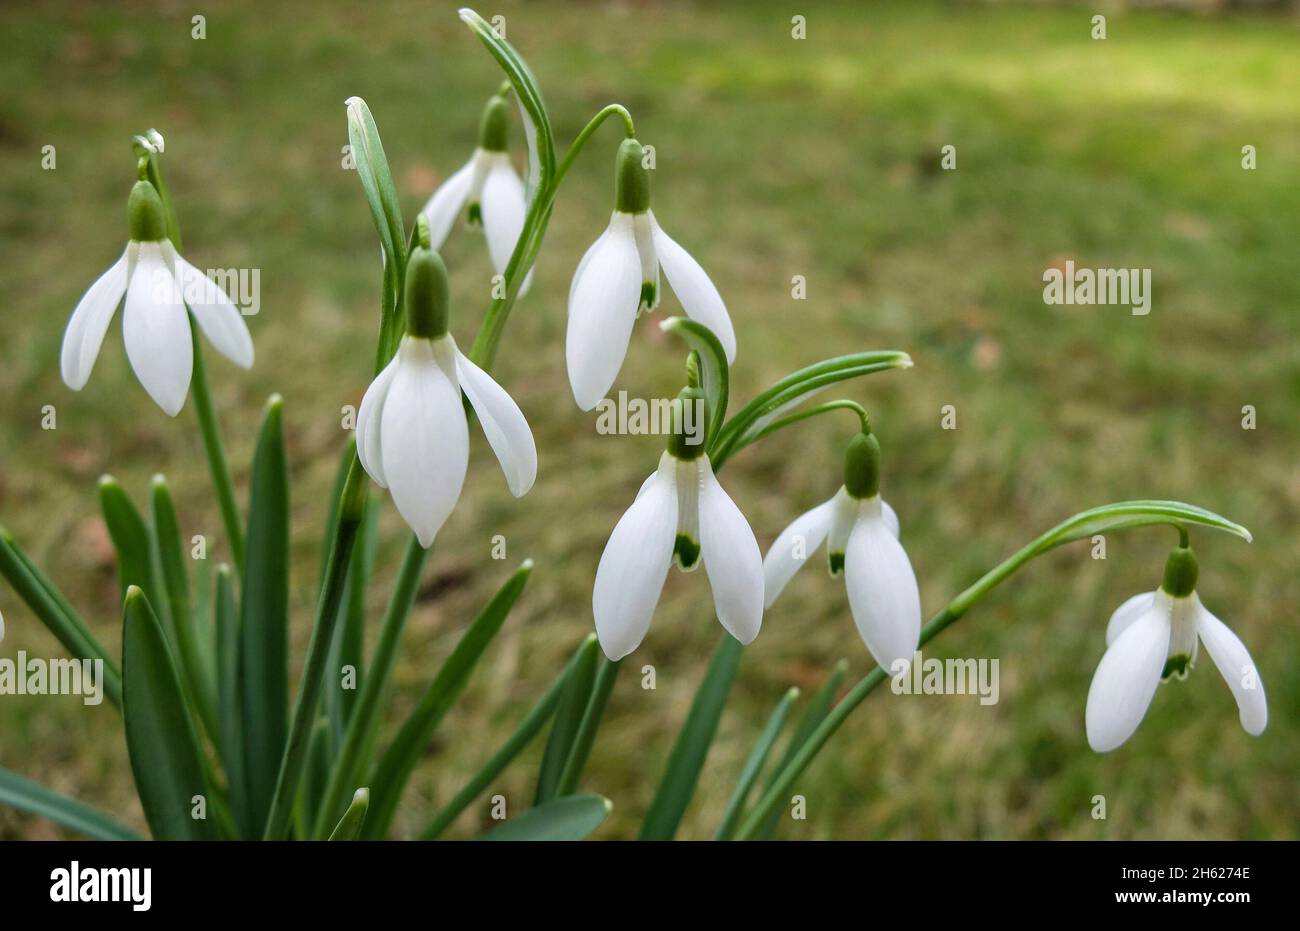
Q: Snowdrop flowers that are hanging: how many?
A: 7